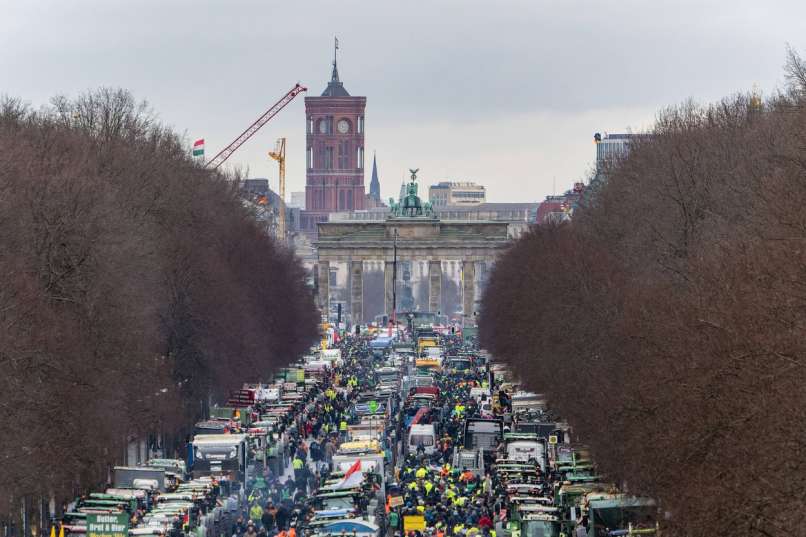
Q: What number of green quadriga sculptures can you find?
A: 1